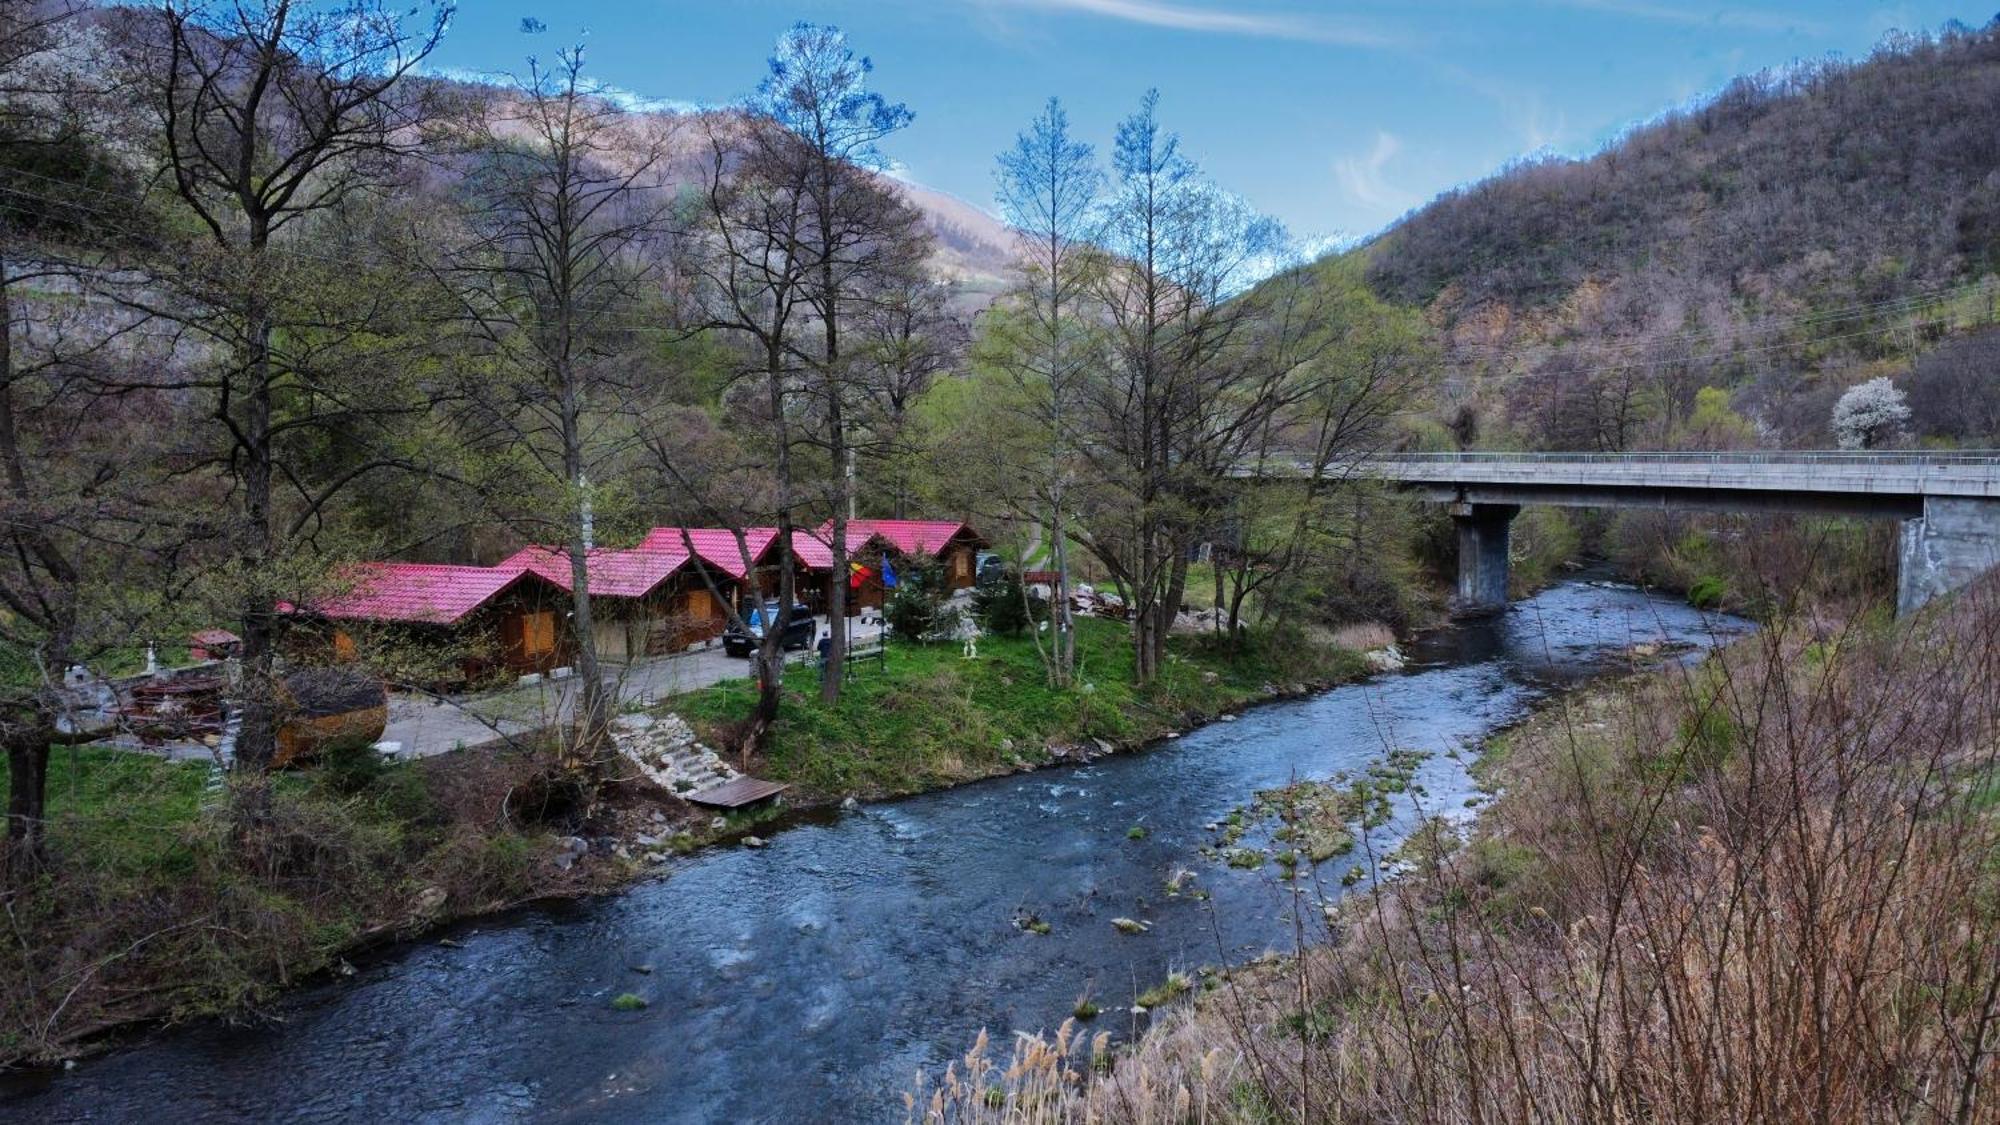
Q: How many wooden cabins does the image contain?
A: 5